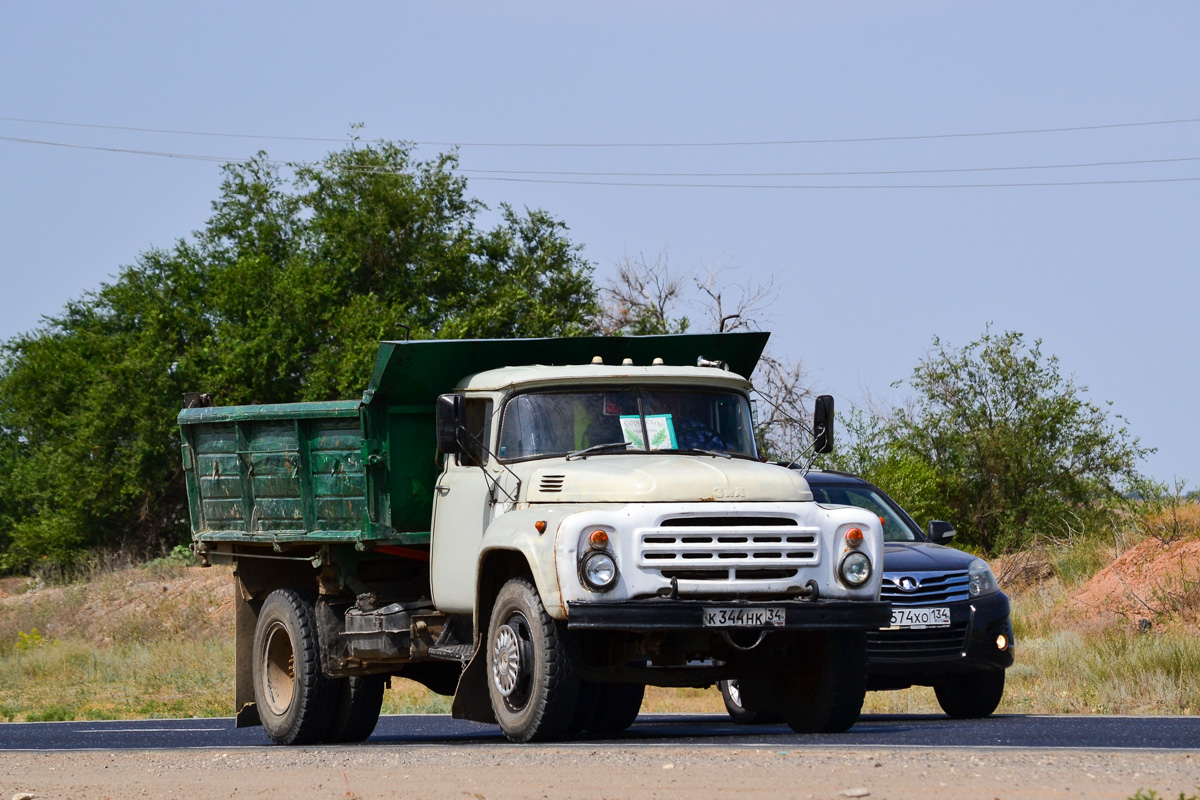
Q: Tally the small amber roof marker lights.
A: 3